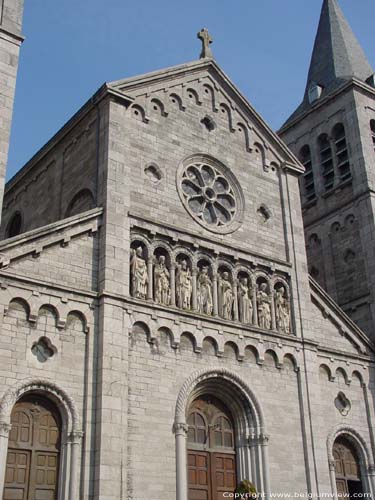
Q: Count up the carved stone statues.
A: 8